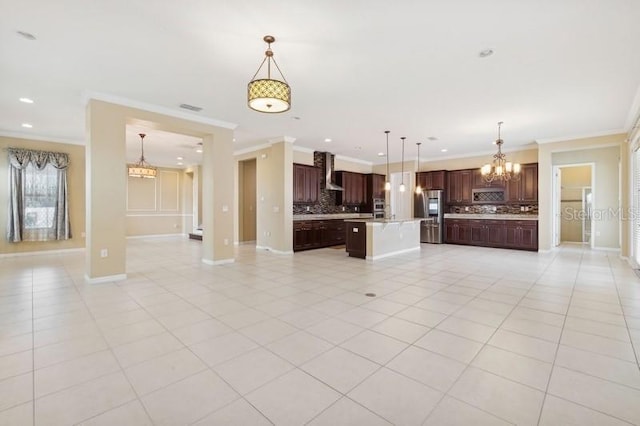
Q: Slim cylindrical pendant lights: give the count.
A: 3